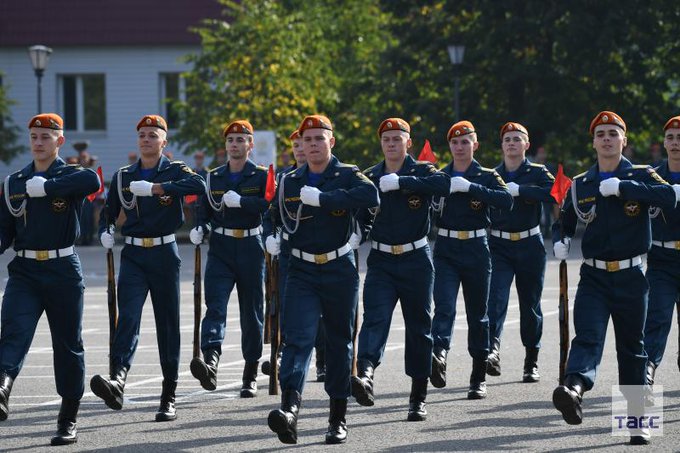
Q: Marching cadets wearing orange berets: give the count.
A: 10